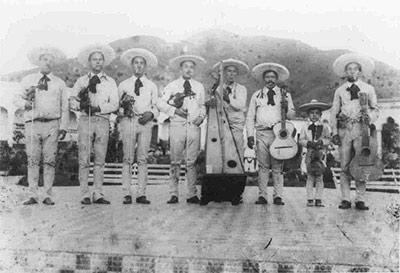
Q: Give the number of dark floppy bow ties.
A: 8